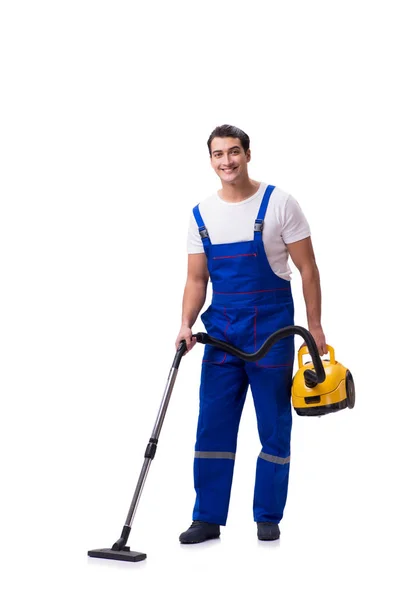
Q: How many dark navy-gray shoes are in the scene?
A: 2